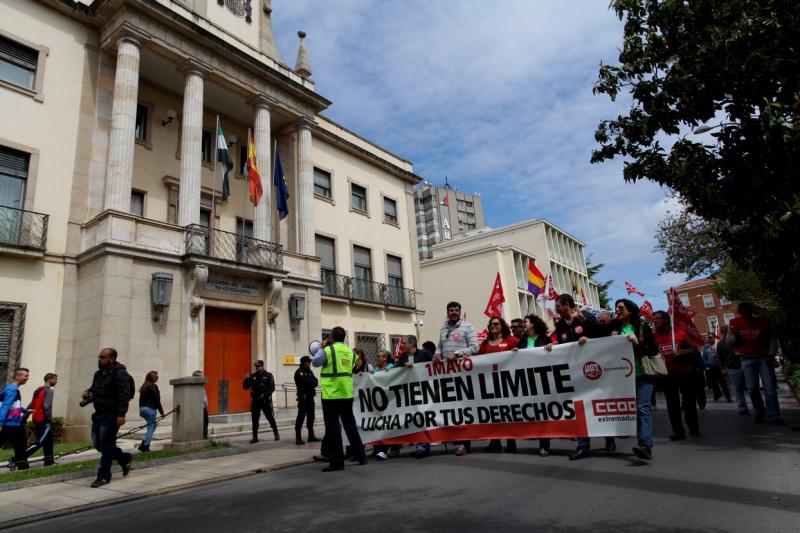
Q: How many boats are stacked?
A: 0